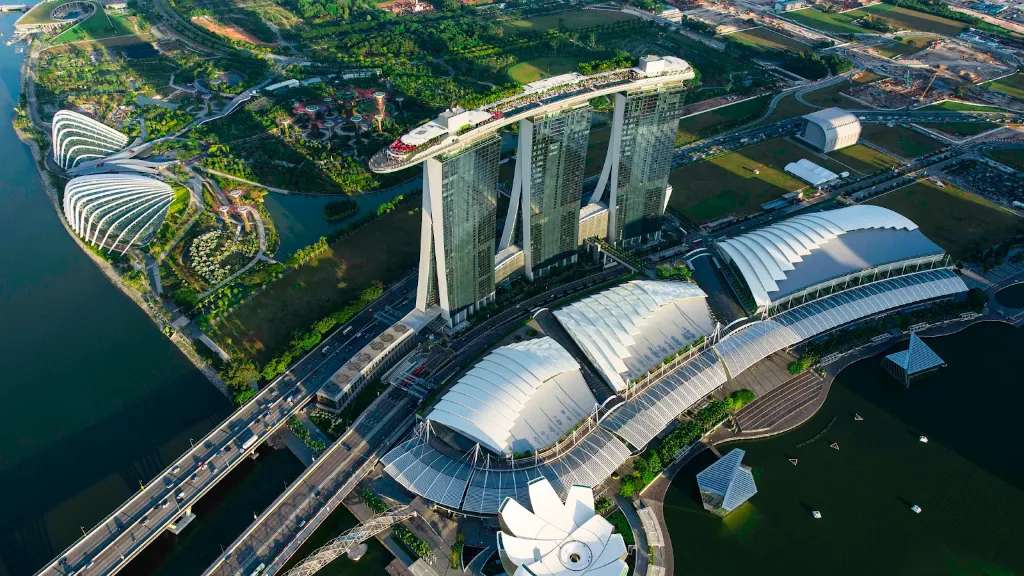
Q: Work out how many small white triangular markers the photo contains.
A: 3